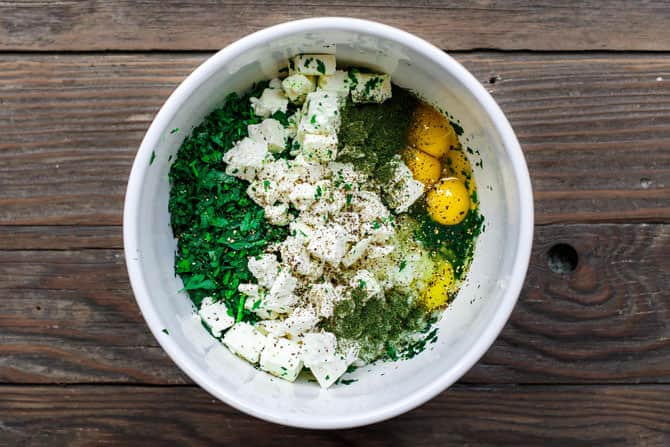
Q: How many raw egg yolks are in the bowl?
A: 5